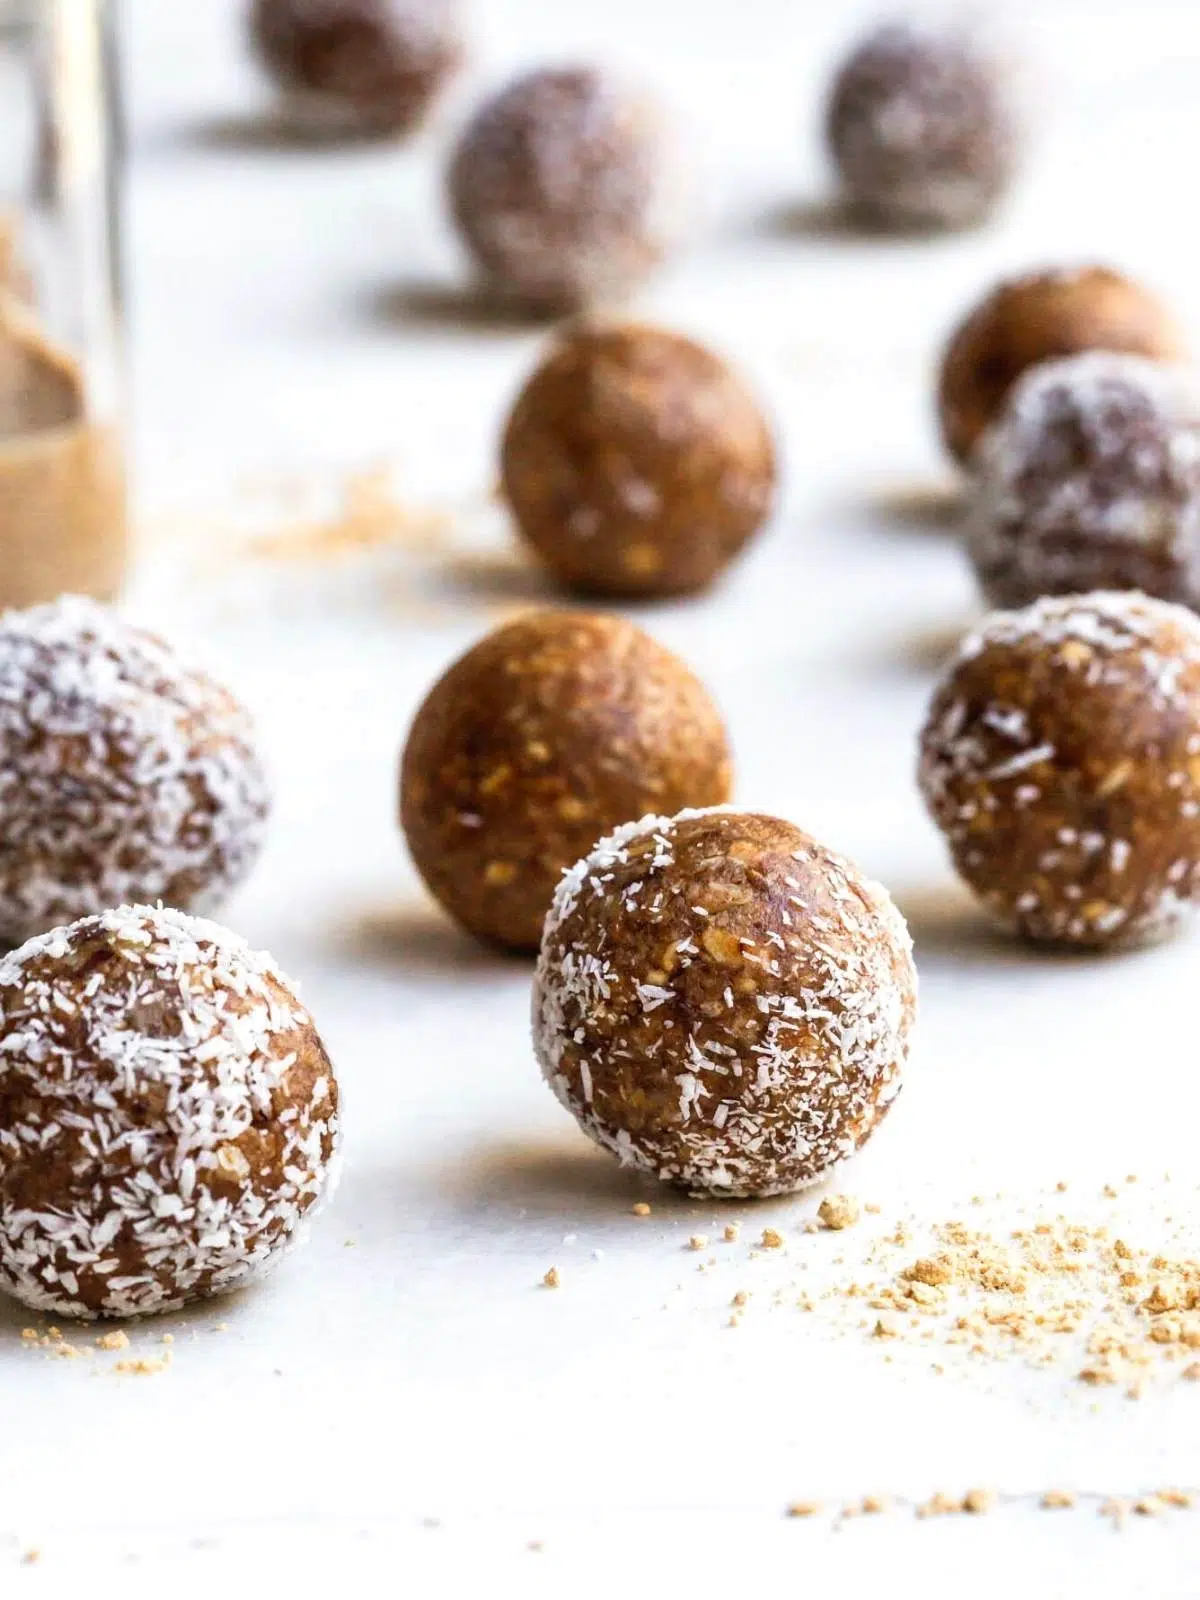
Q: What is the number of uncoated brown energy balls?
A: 3